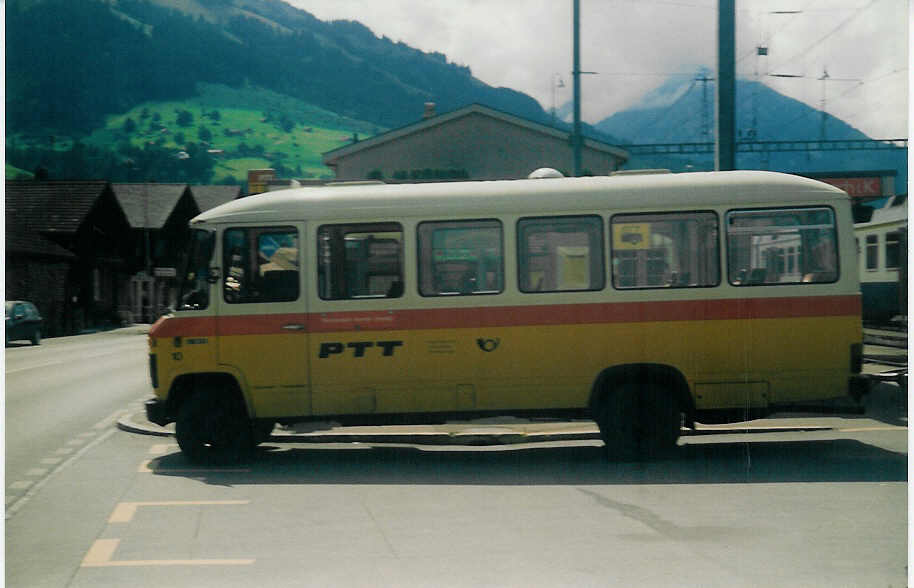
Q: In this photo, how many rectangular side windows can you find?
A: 6